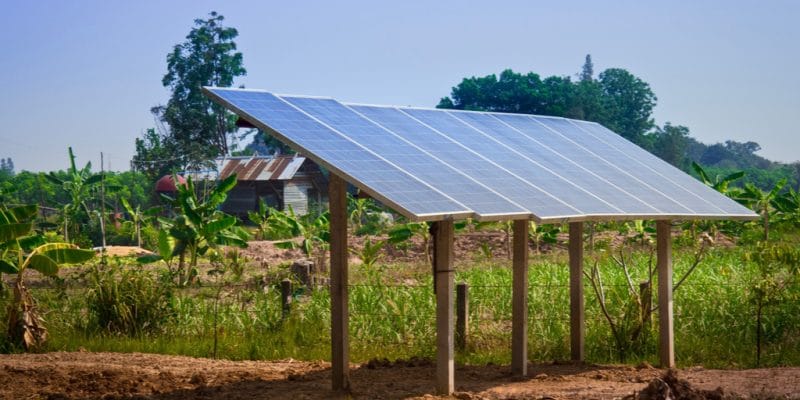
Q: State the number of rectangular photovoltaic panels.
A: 8